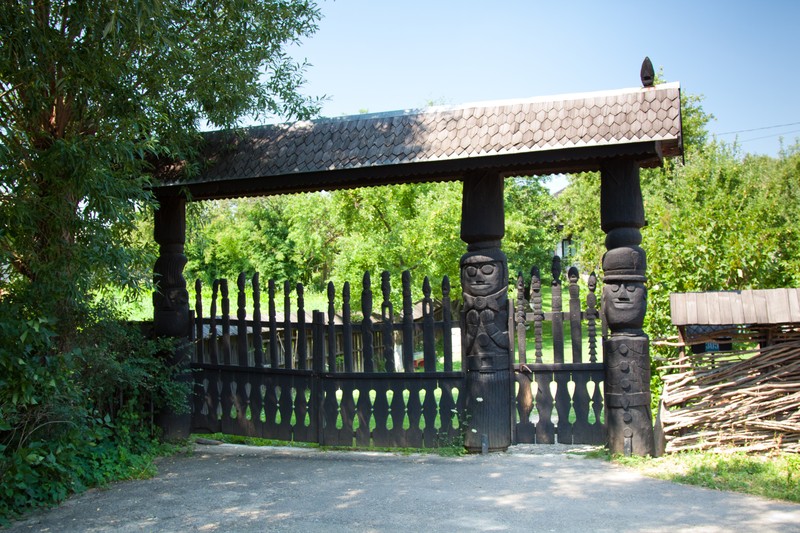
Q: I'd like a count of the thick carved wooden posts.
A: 3